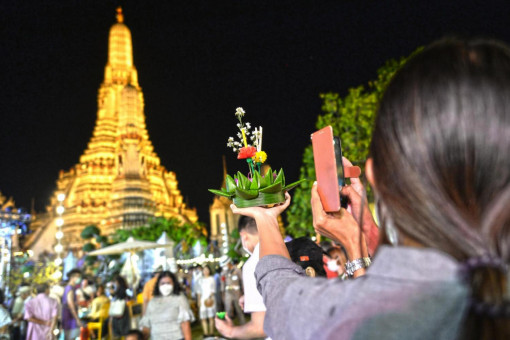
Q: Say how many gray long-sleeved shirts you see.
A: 1